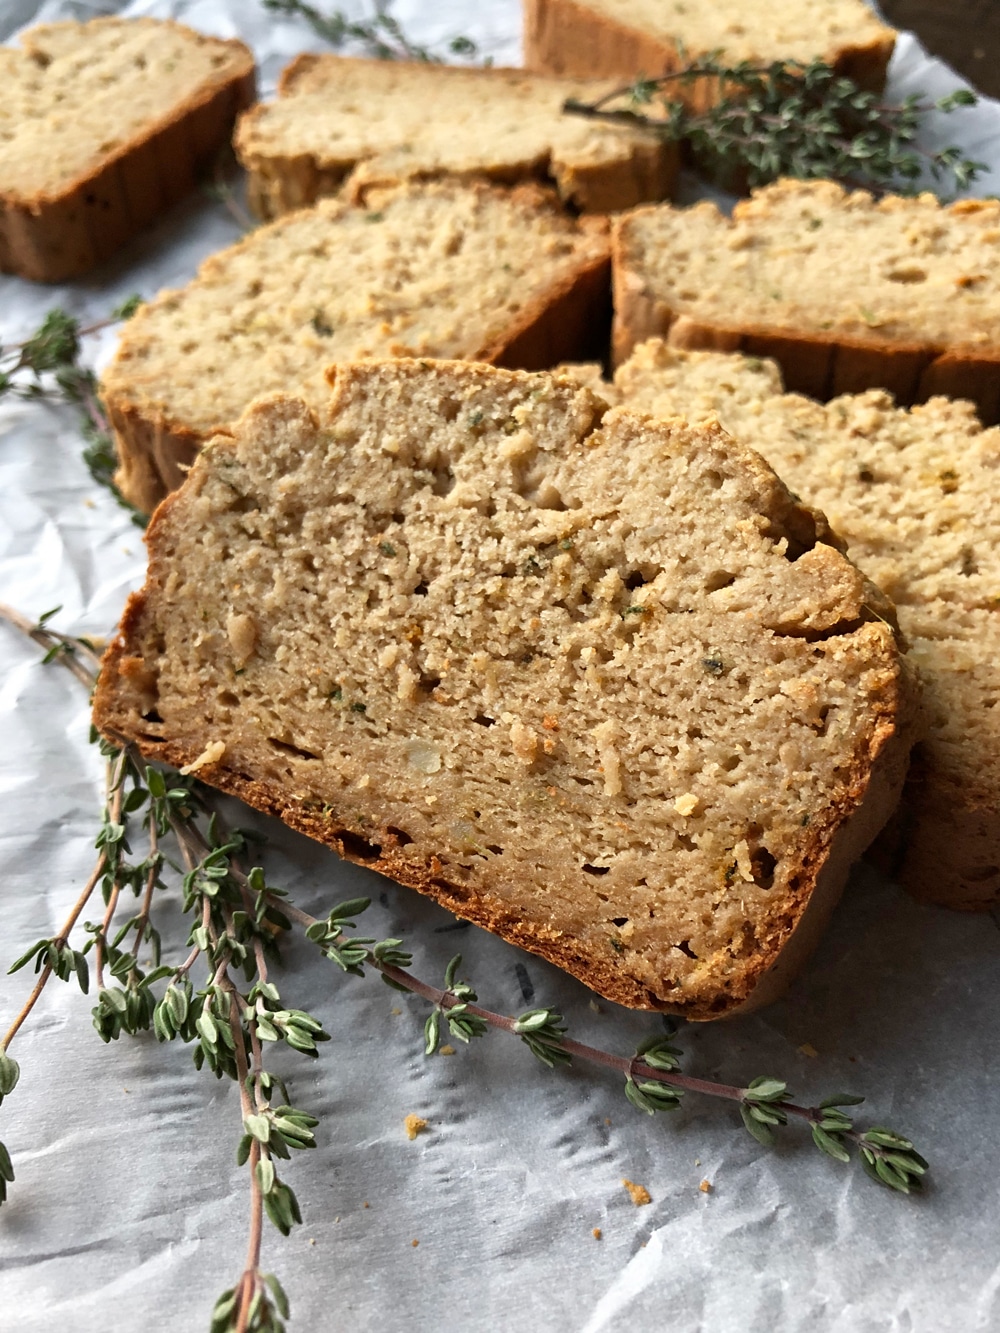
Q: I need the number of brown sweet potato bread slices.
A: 7